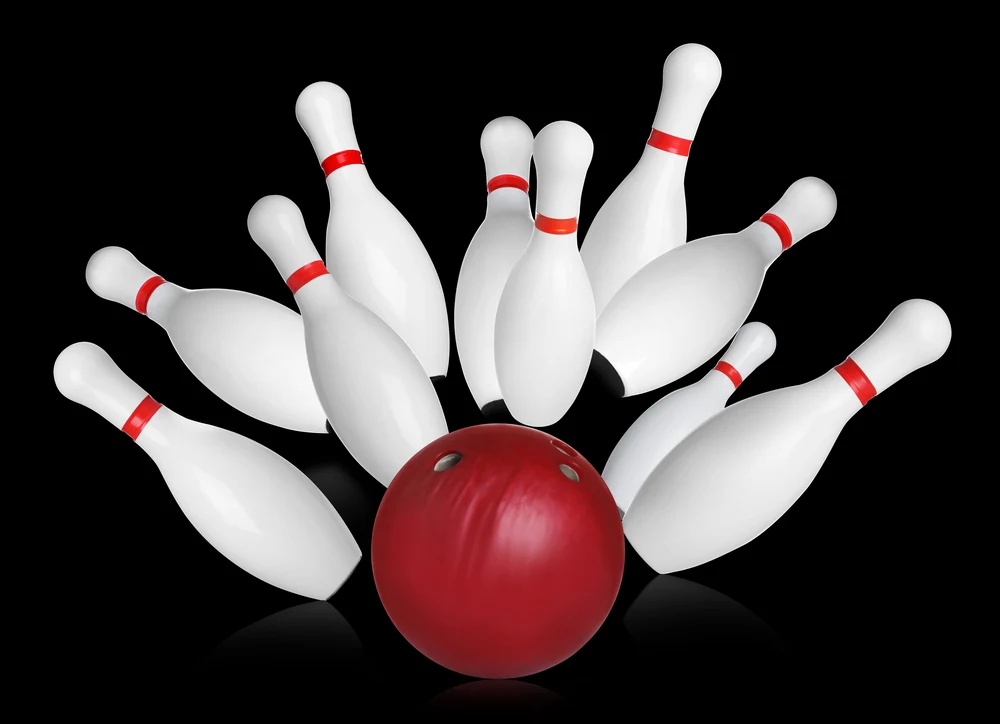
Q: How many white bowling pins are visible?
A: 10